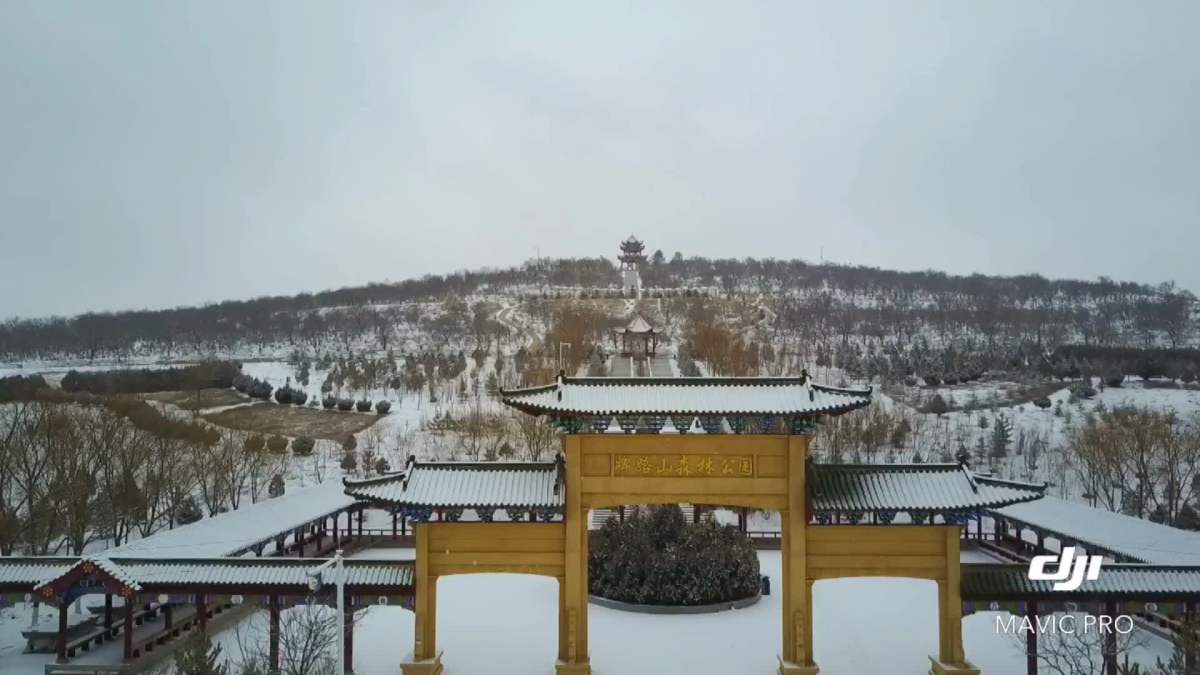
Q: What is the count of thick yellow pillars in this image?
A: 4